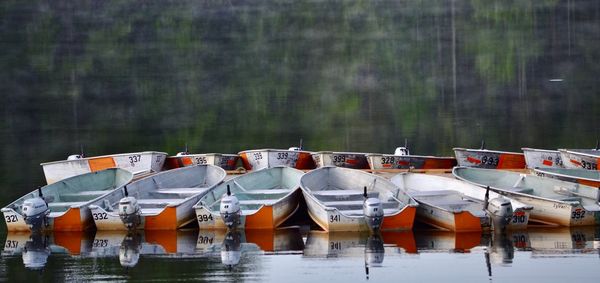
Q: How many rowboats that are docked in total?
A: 15